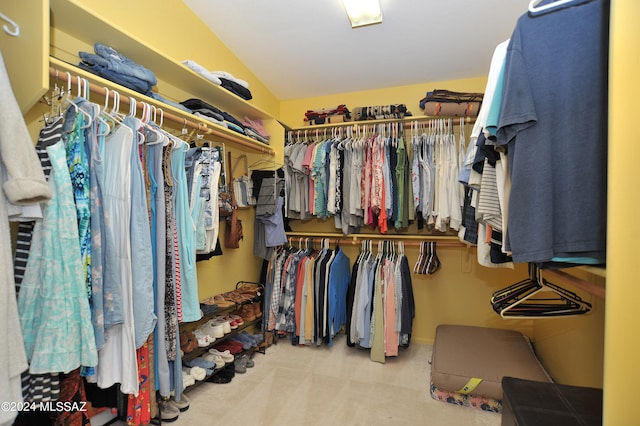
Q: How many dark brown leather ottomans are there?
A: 1